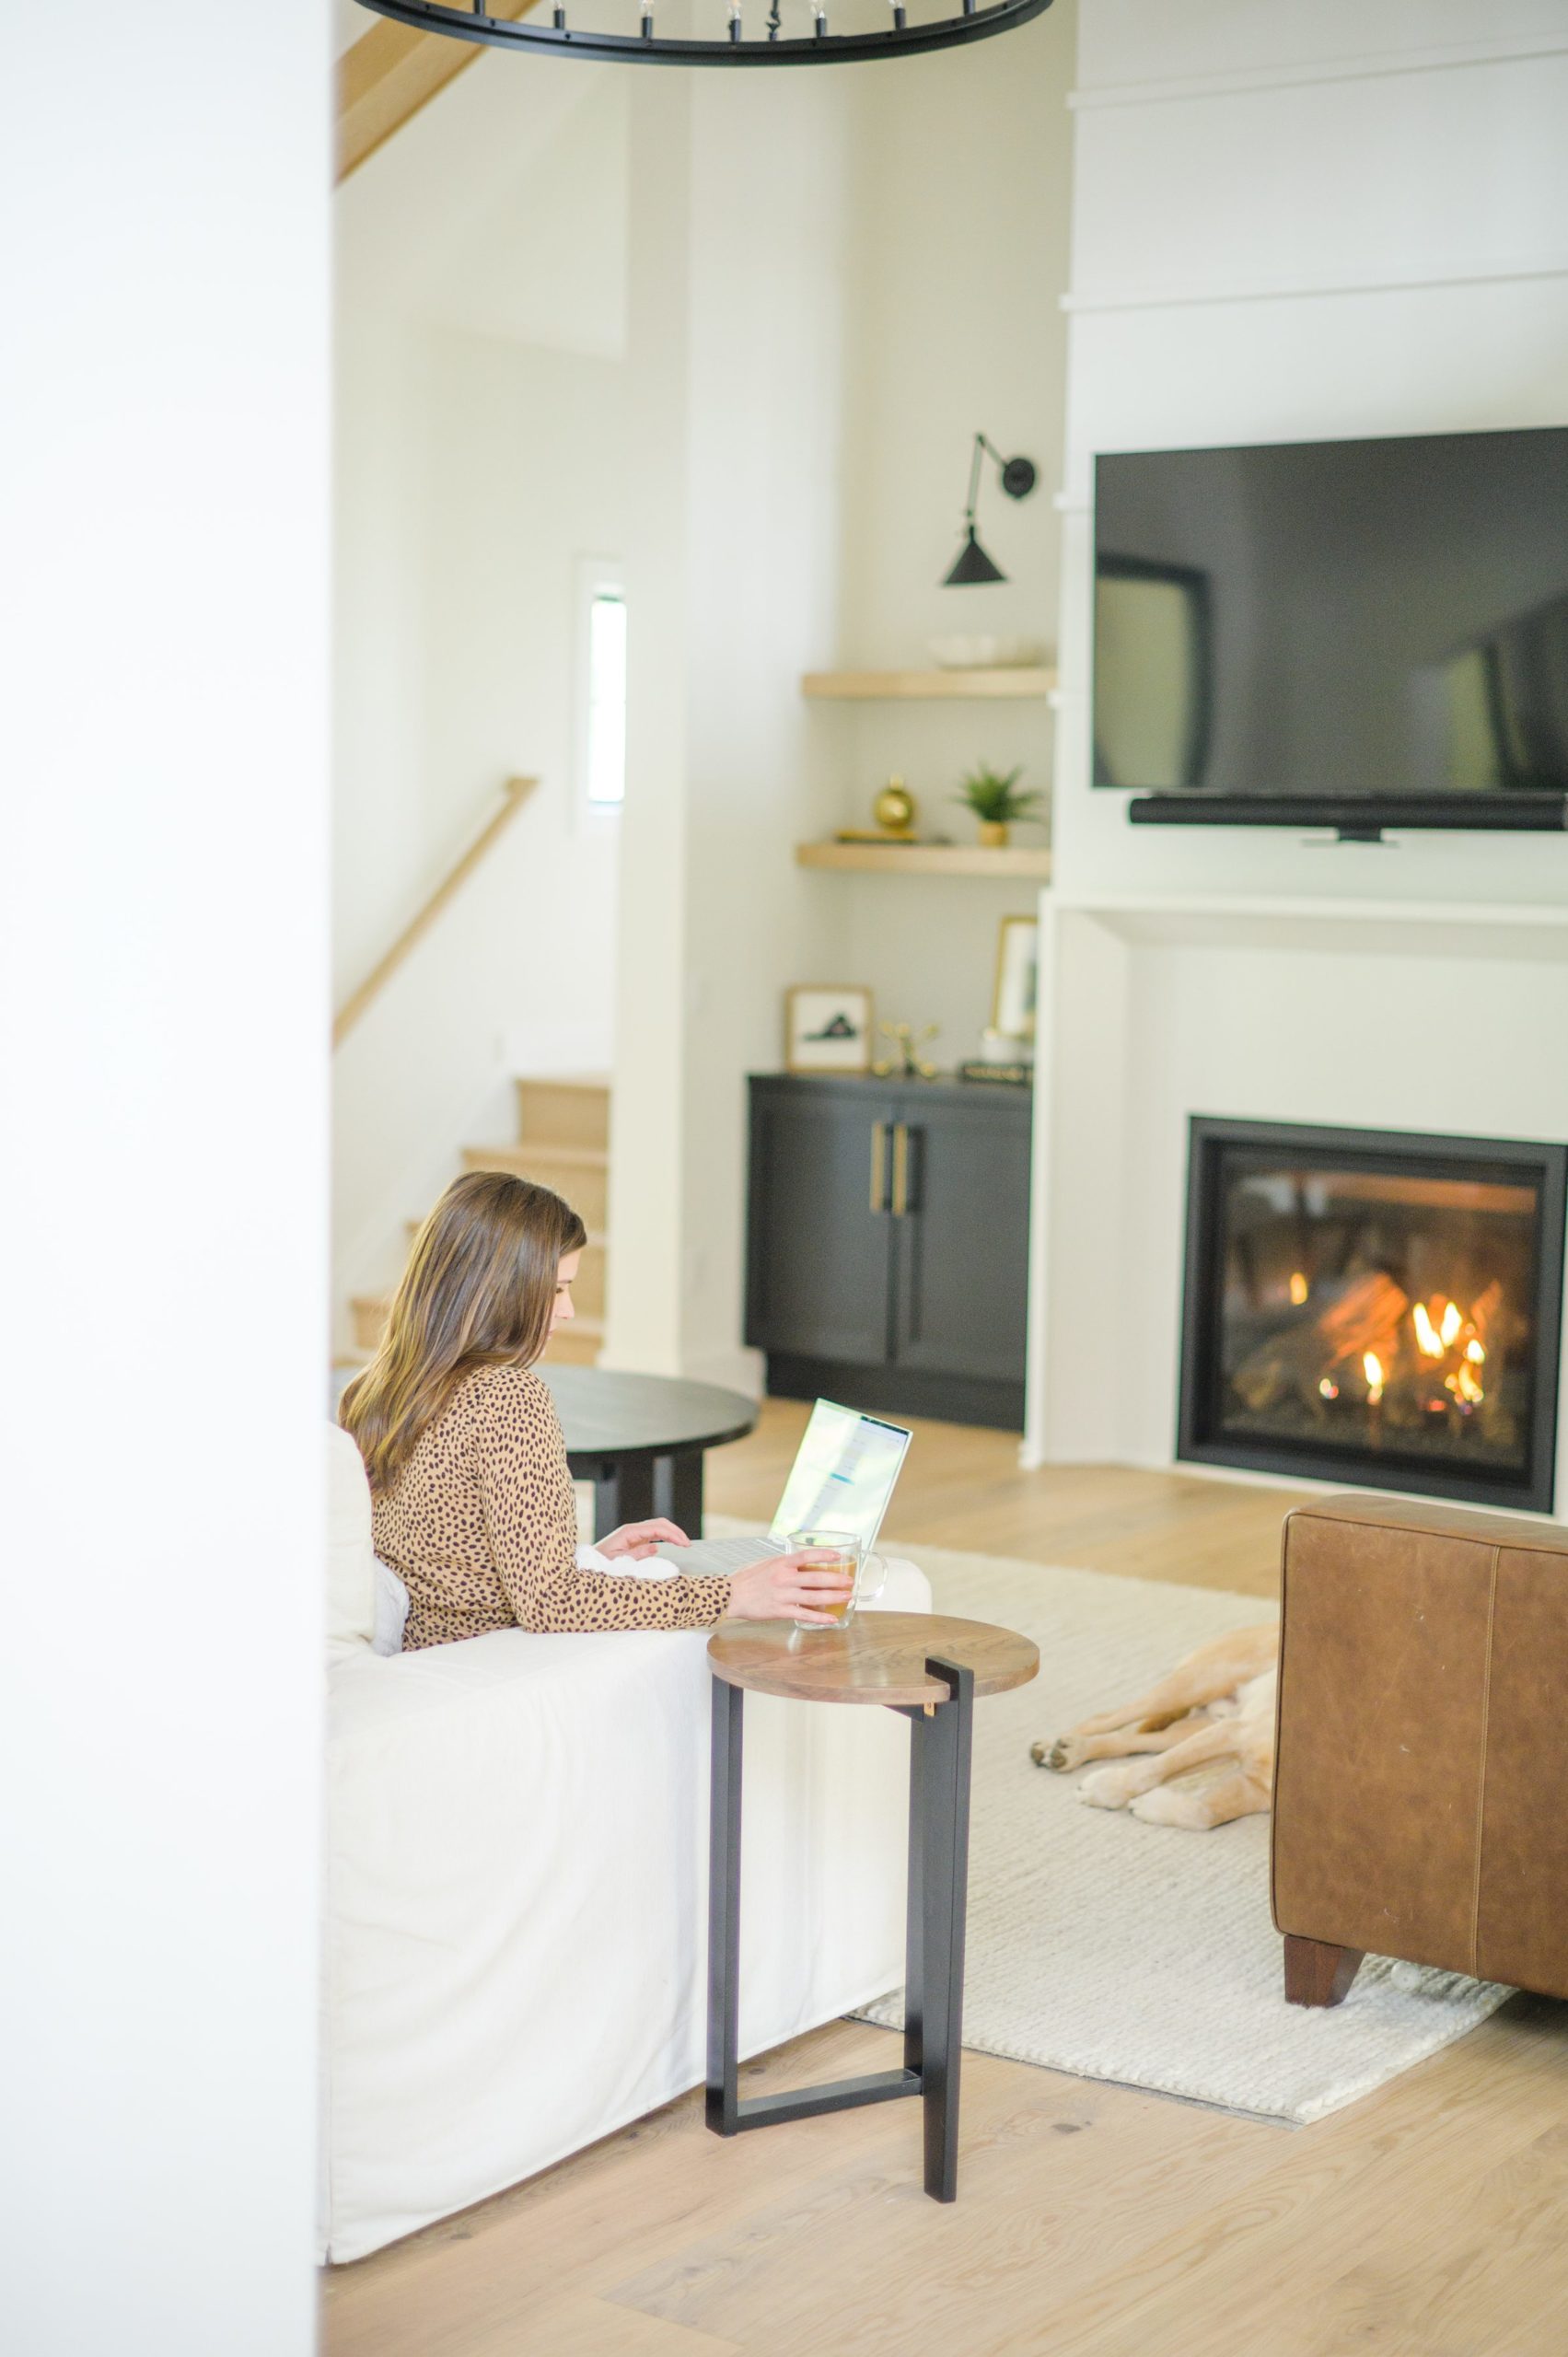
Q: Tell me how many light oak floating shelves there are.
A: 2